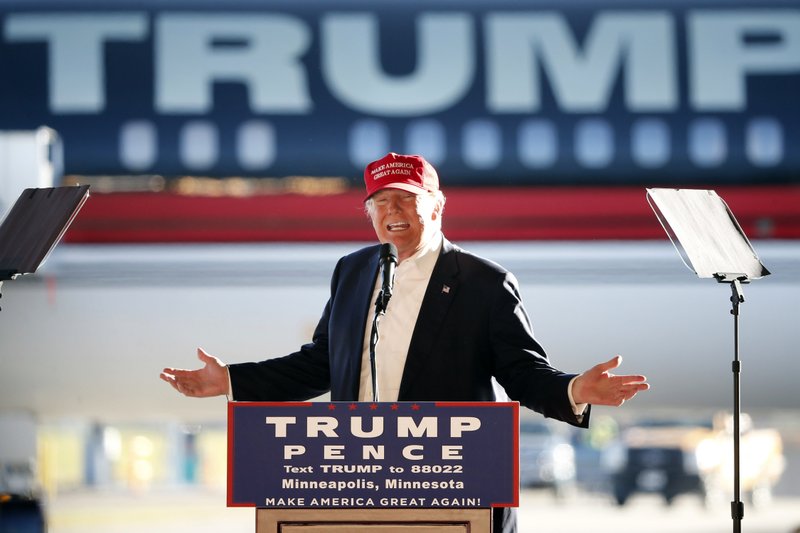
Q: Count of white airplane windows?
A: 11